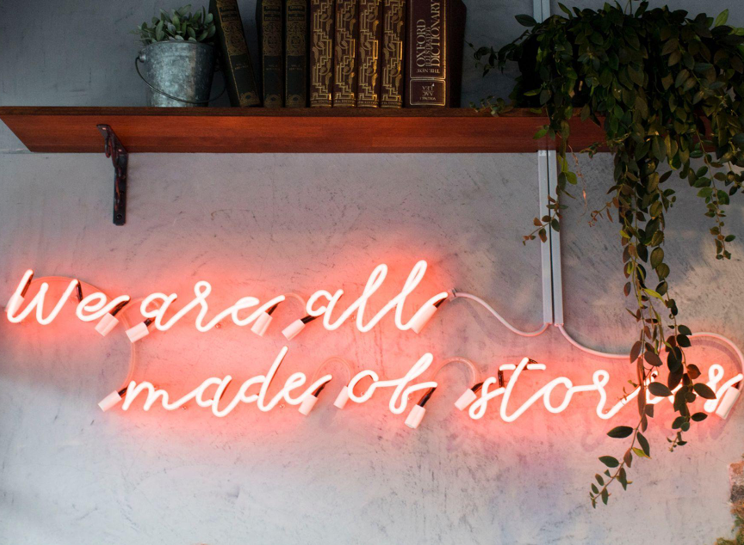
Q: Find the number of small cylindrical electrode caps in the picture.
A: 12